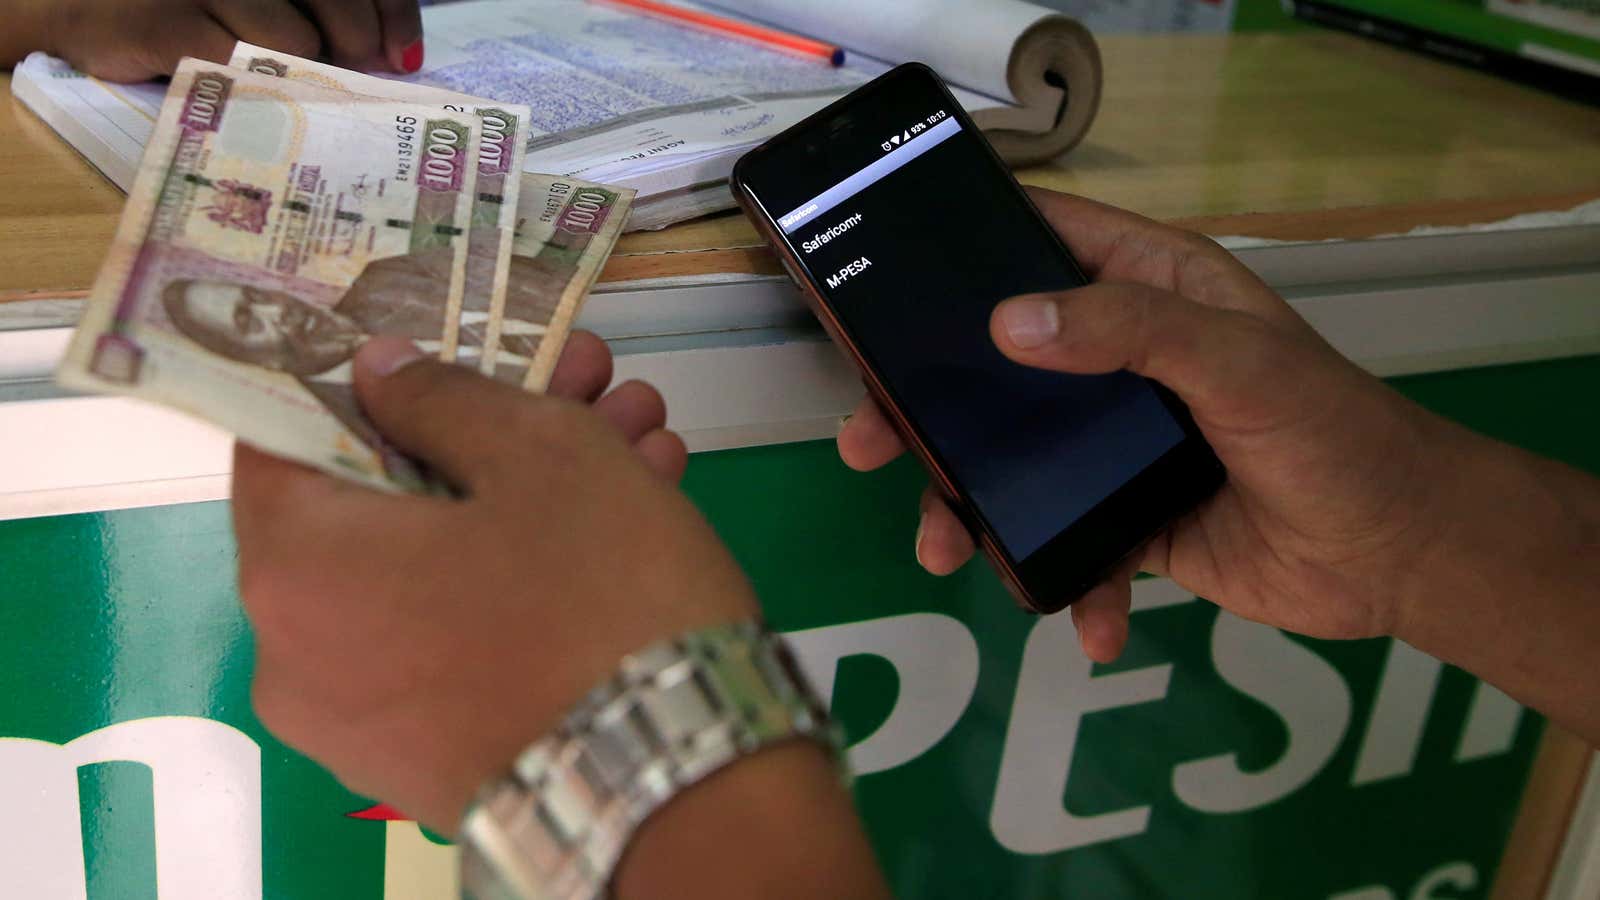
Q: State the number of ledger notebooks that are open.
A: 1